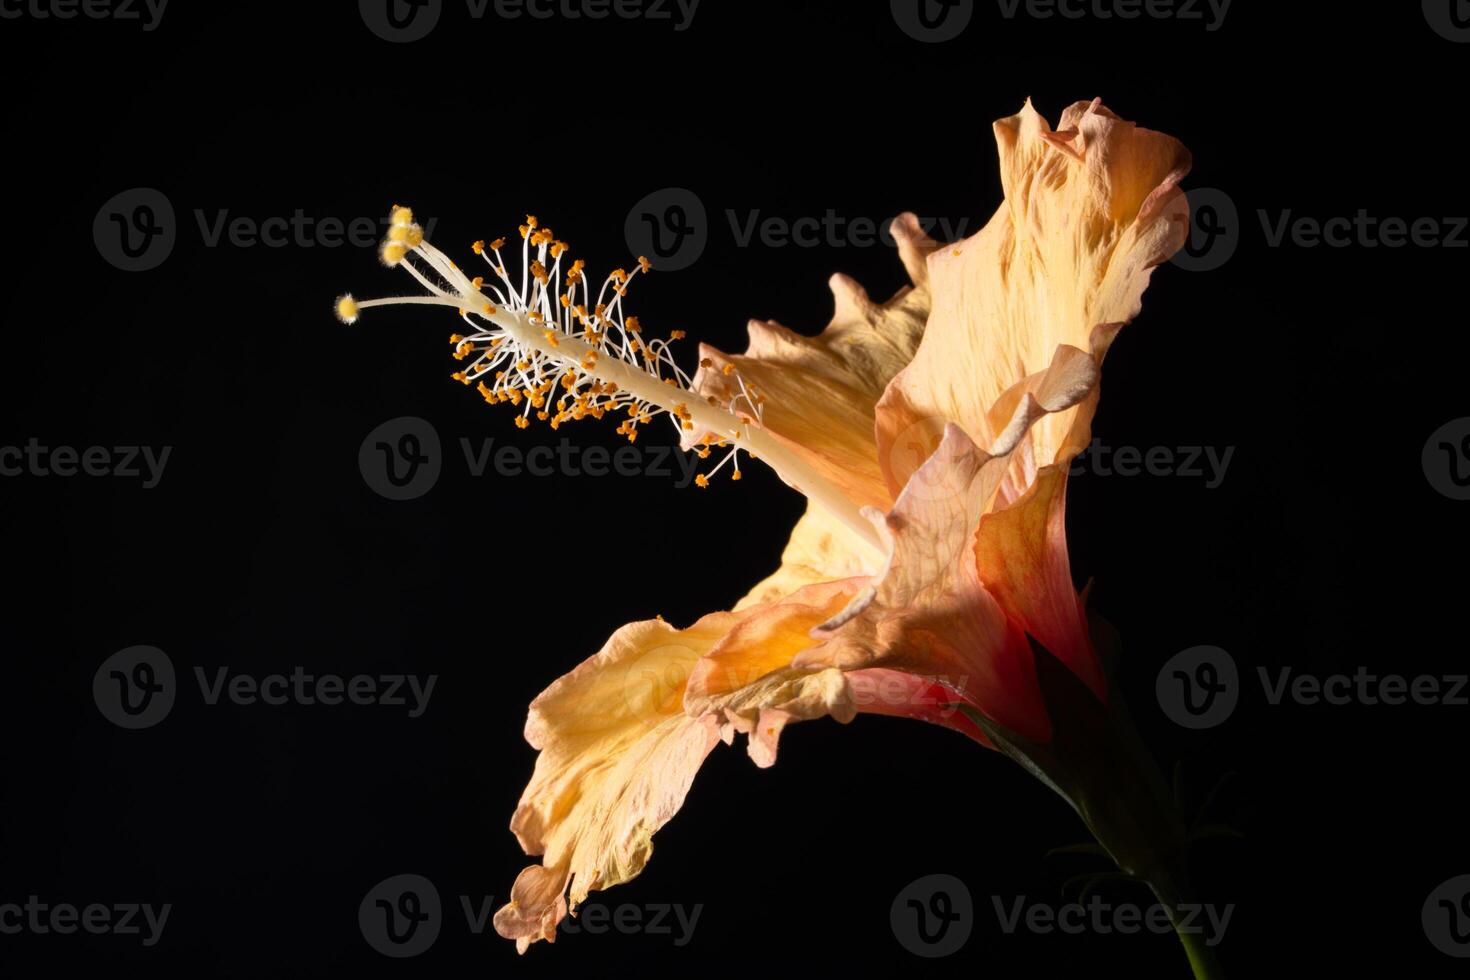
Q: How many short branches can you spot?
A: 5